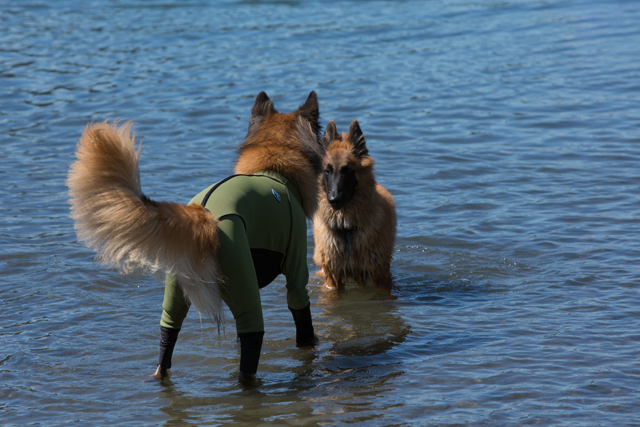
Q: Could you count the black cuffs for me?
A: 3